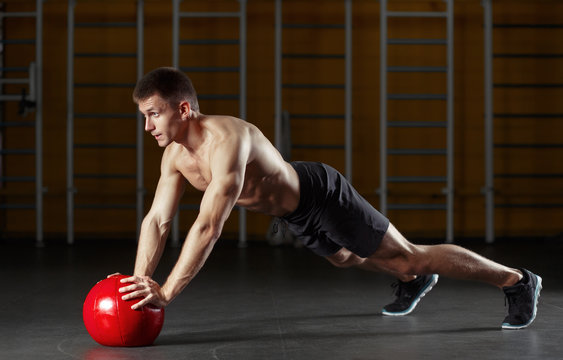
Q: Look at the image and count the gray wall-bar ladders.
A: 6